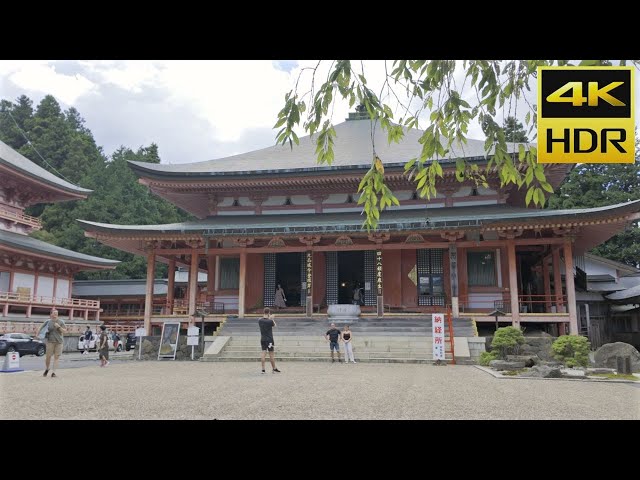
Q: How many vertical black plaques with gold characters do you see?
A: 2